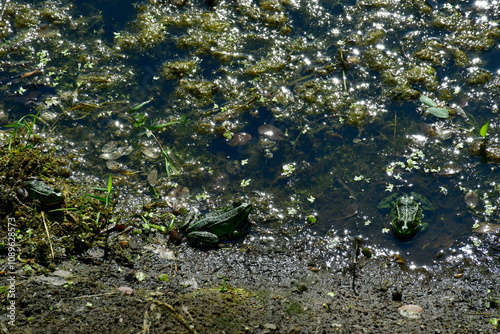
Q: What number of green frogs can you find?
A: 3